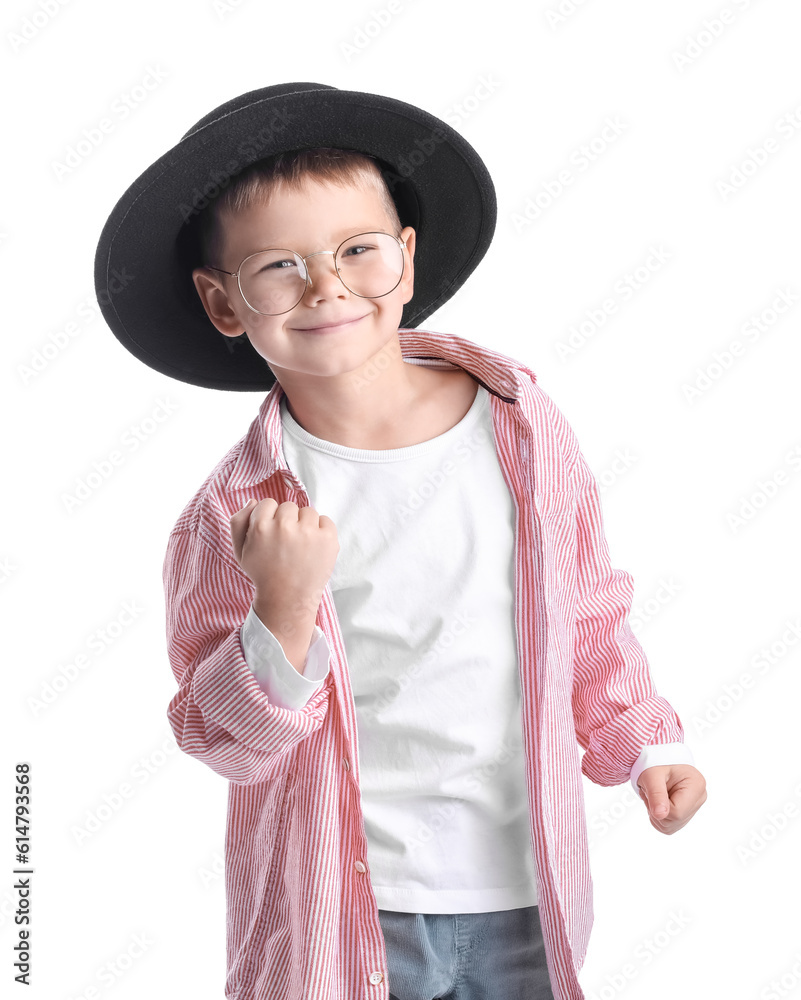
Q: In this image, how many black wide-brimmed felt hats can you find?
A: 1